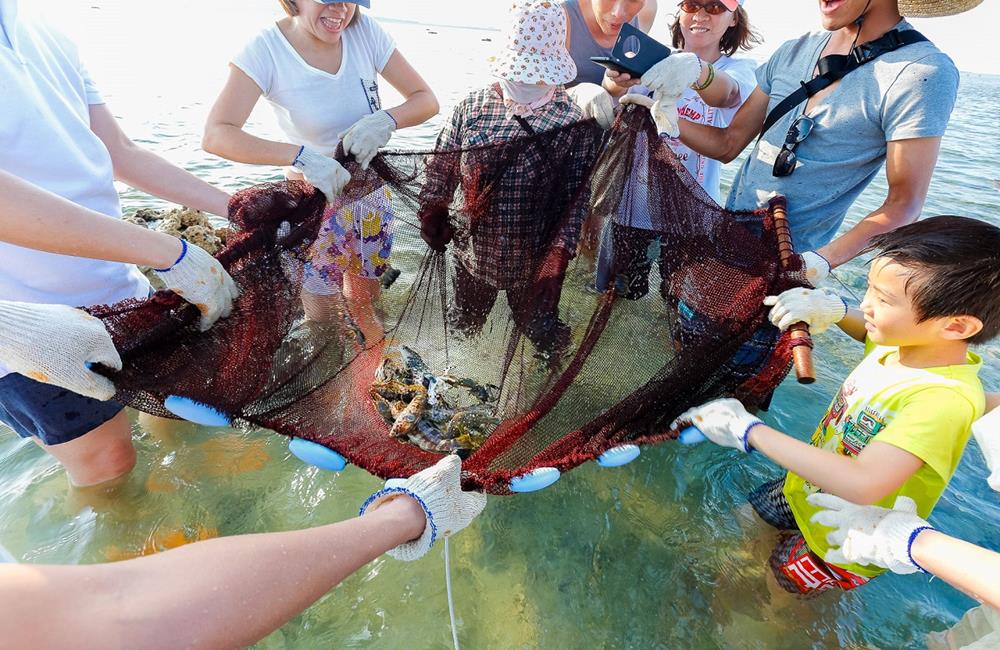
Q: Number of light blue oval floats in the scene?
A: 5